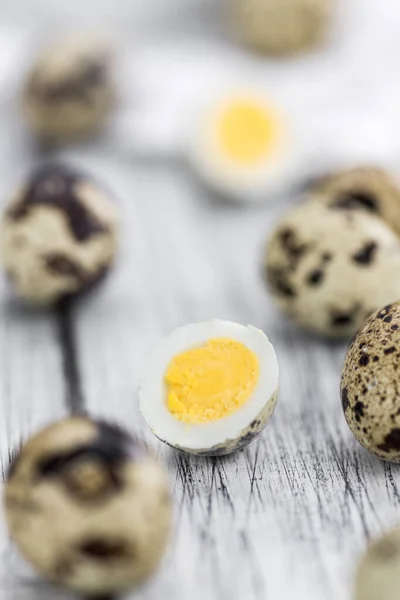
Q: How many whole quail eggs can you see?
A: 8